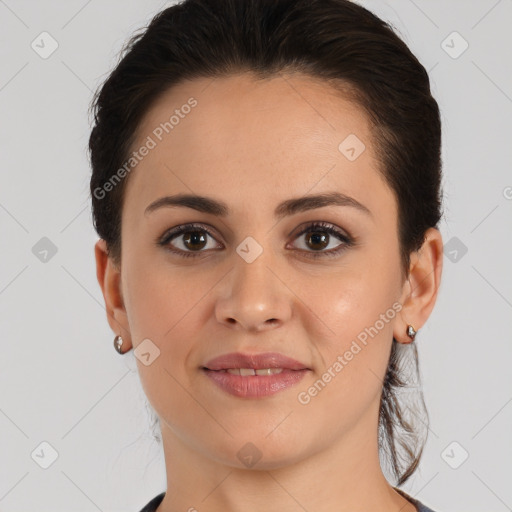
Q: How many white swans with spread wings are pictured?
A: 0